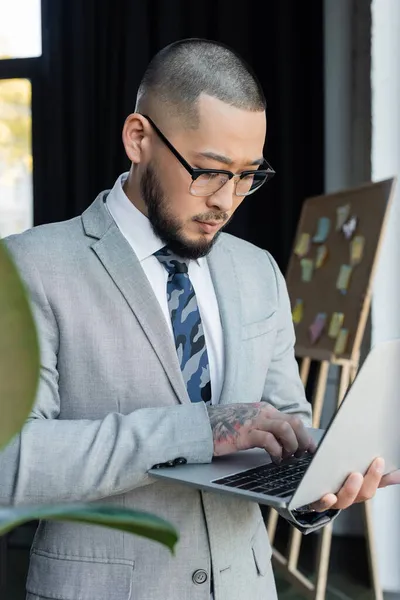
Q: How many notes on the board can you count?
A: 12